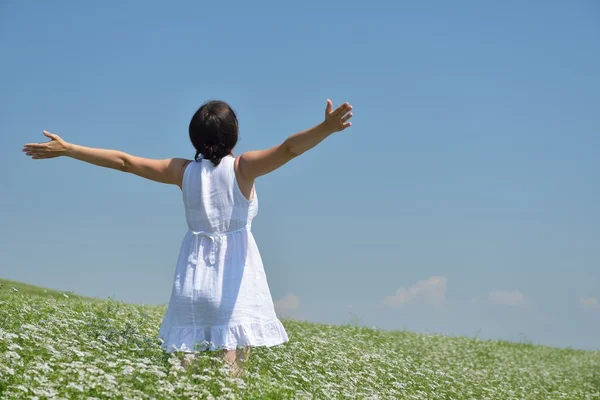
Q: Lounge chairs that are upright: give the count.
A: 0